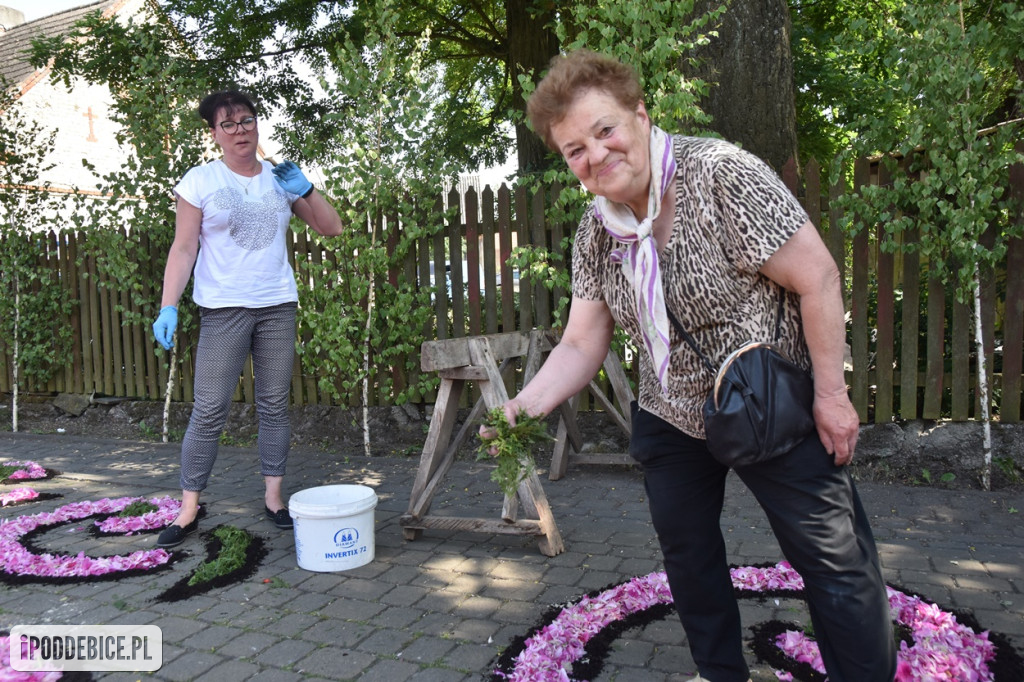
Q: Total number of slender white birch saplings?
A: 4